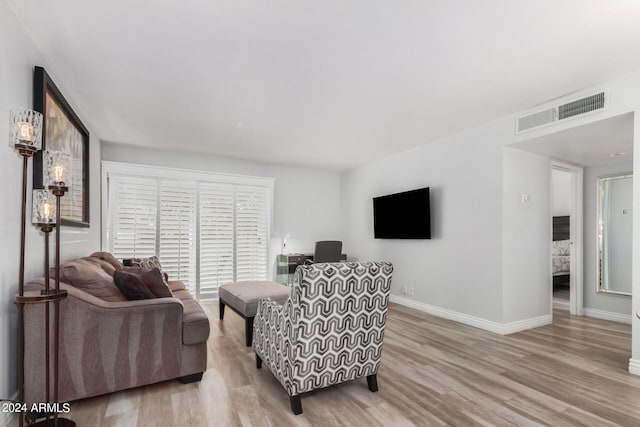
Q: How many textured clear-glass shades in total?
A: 3